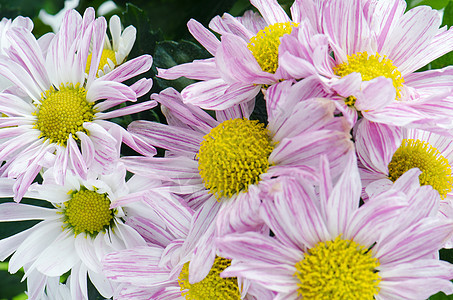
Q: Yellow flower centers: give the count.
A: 9